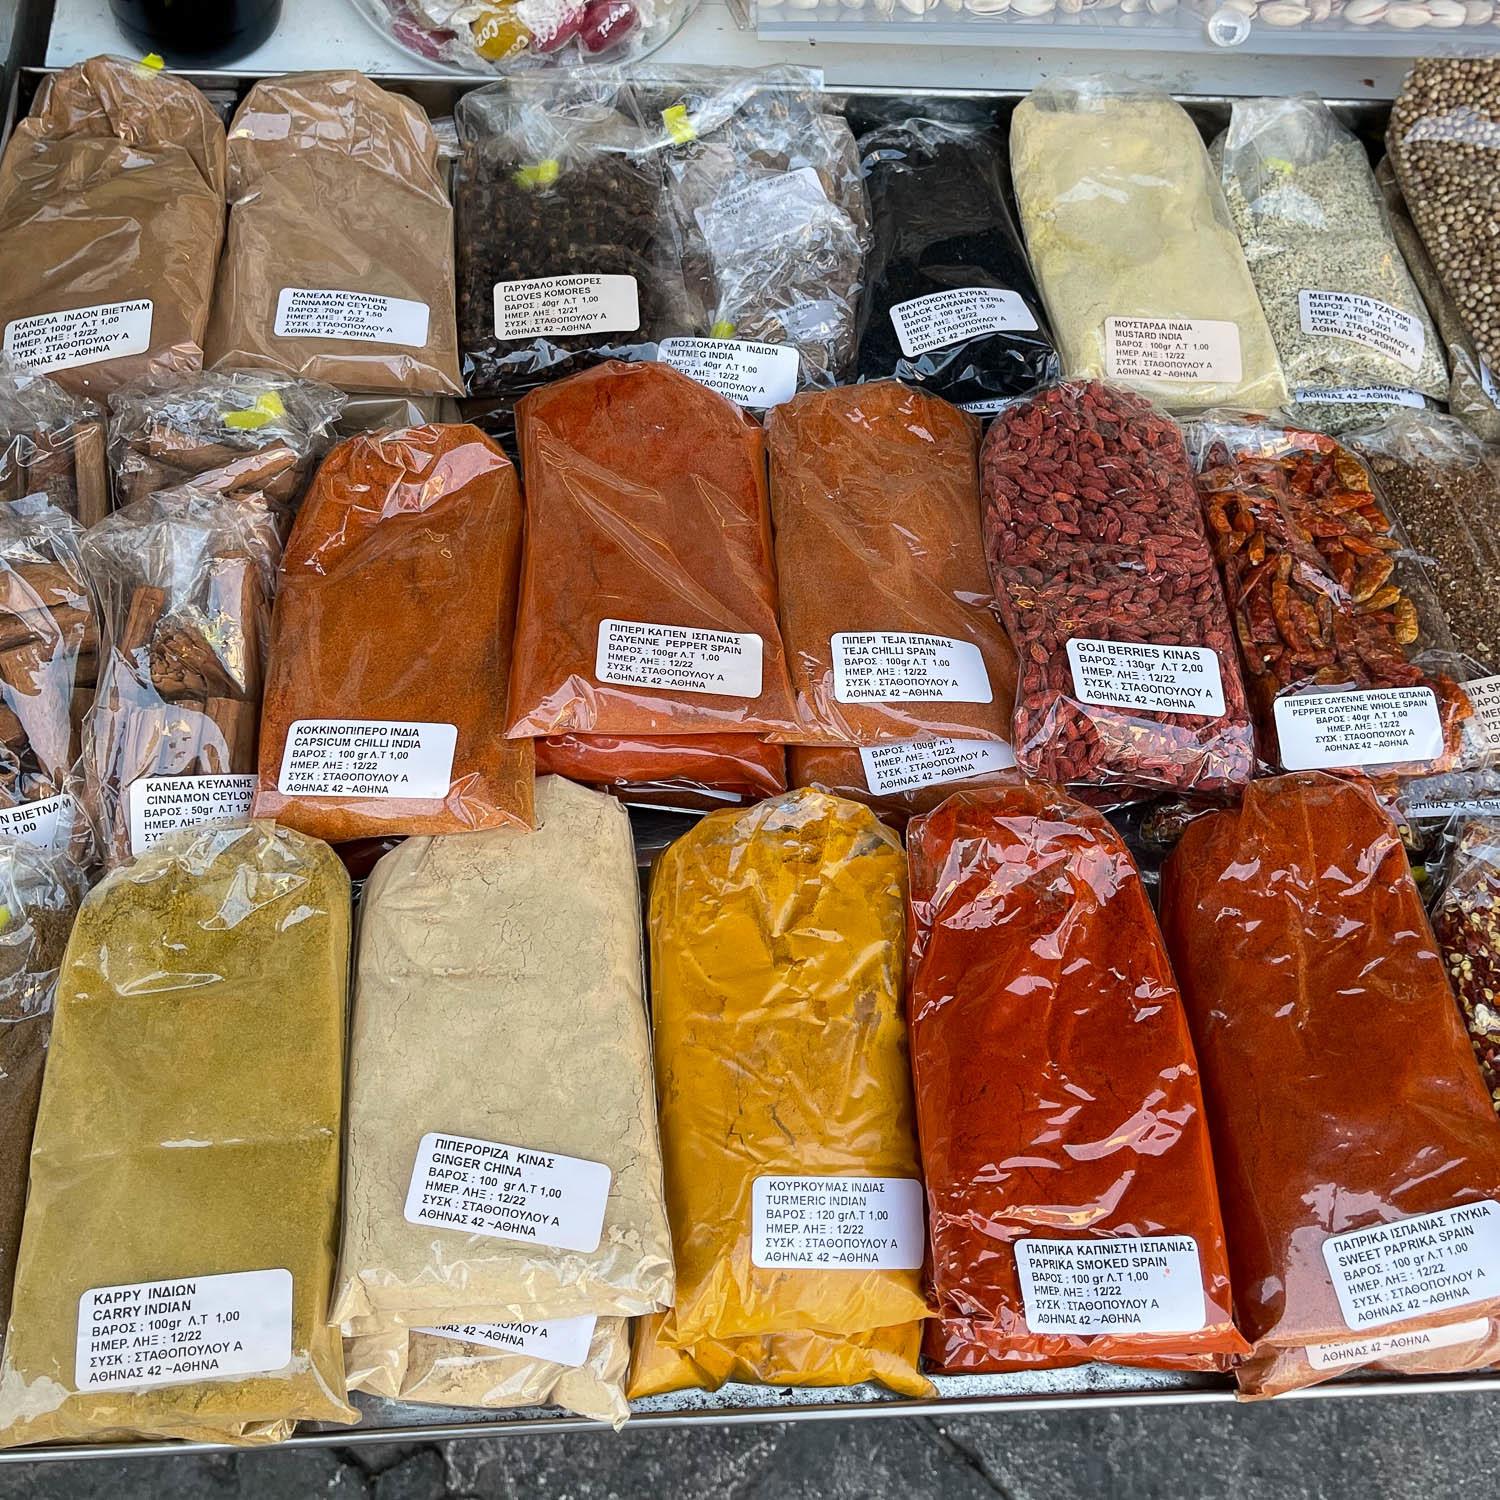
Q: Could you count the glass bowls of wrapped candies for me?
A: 1